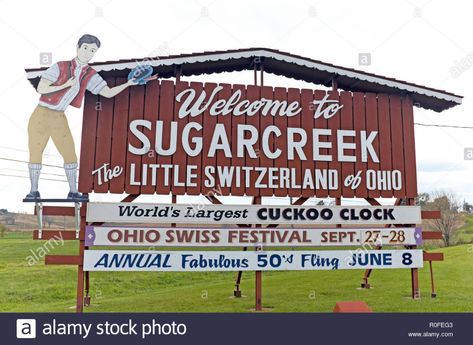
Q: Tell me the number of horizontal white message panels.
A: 3